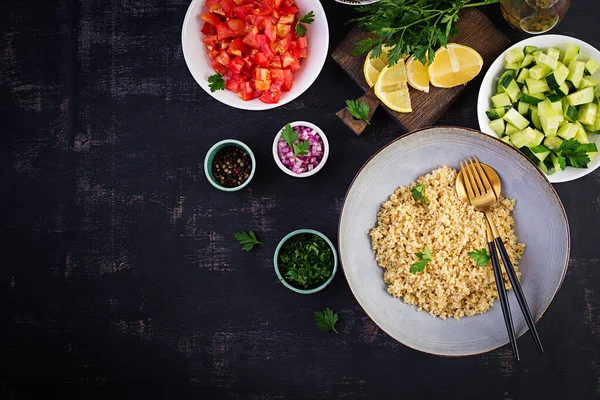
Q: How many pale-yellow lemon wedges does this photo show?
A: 4